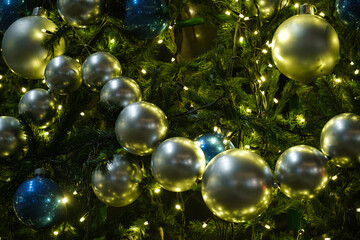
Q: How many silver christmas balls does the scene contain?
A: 15